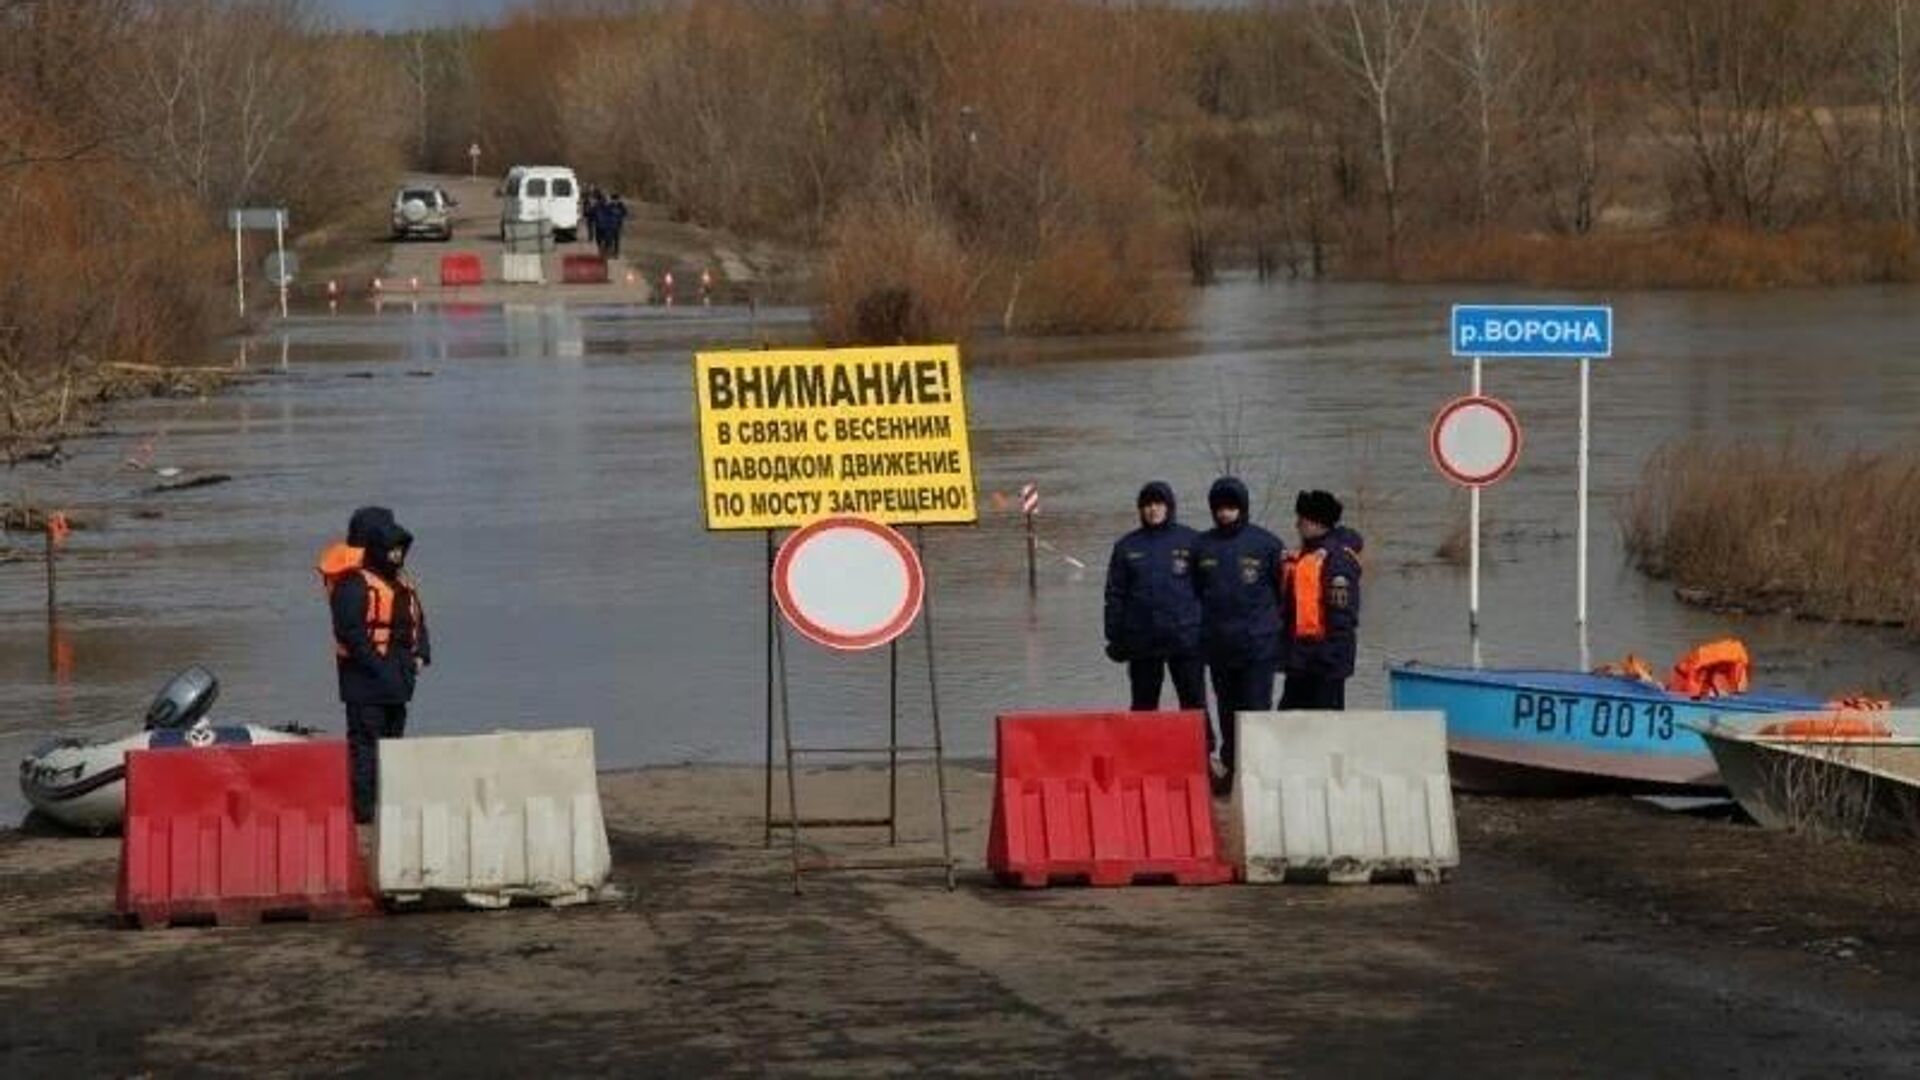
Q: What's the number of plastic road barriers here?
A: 7